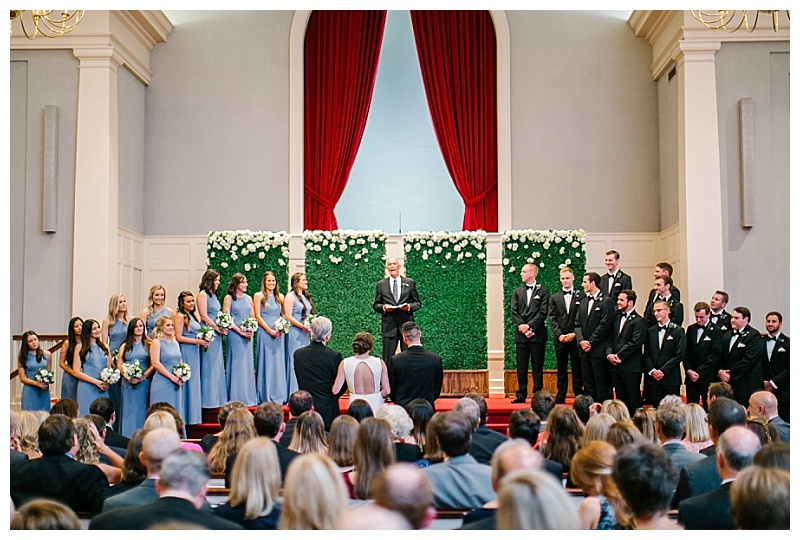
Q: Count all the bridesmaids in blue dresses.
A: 12